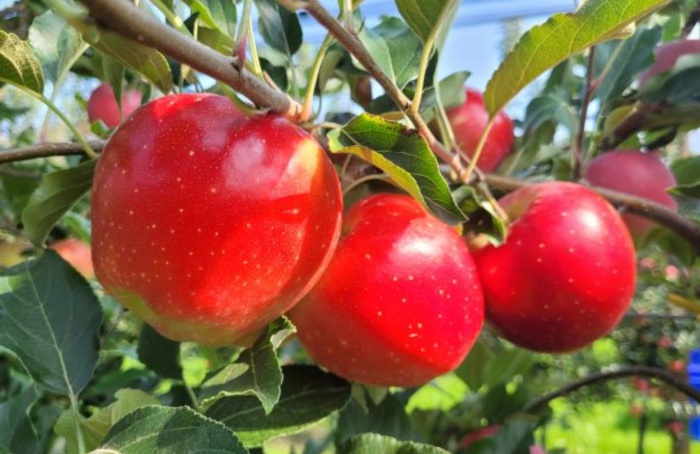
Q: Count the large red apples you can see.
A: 3